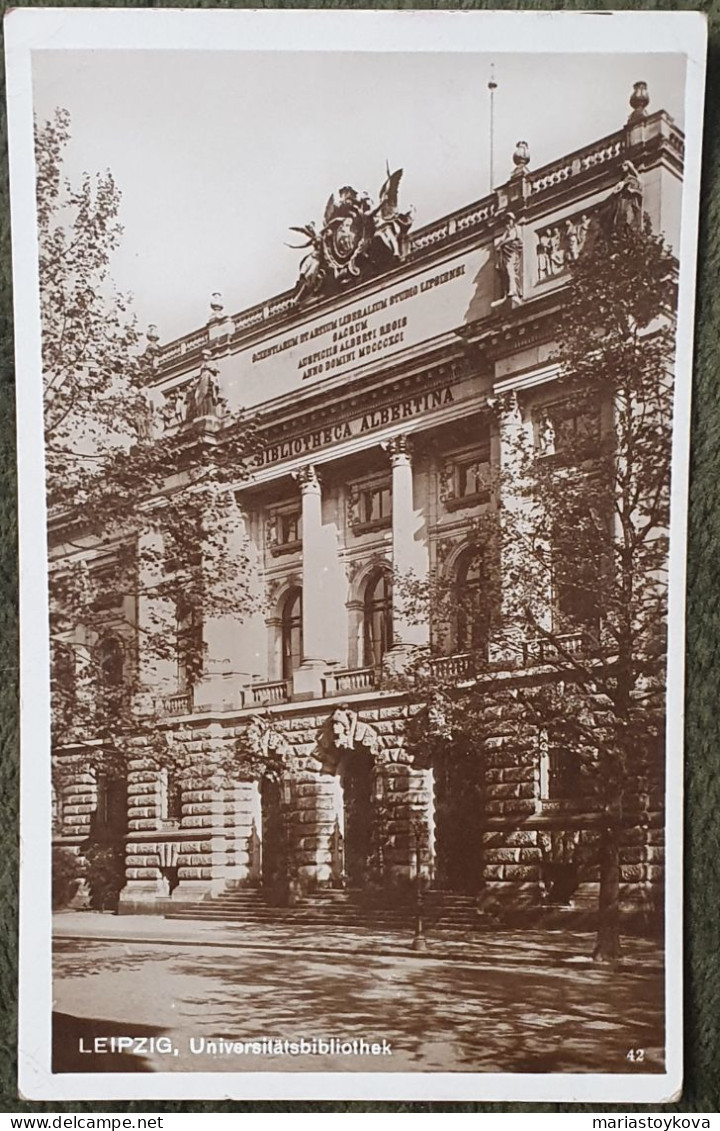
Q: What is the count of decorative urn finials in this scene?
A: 4